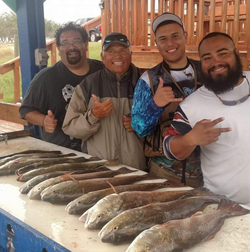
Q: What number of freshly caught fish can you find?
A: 12